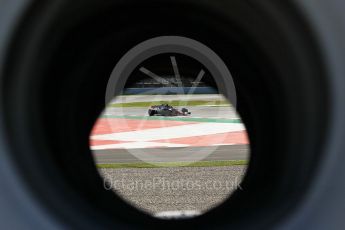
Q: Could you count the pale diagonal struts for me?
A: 3